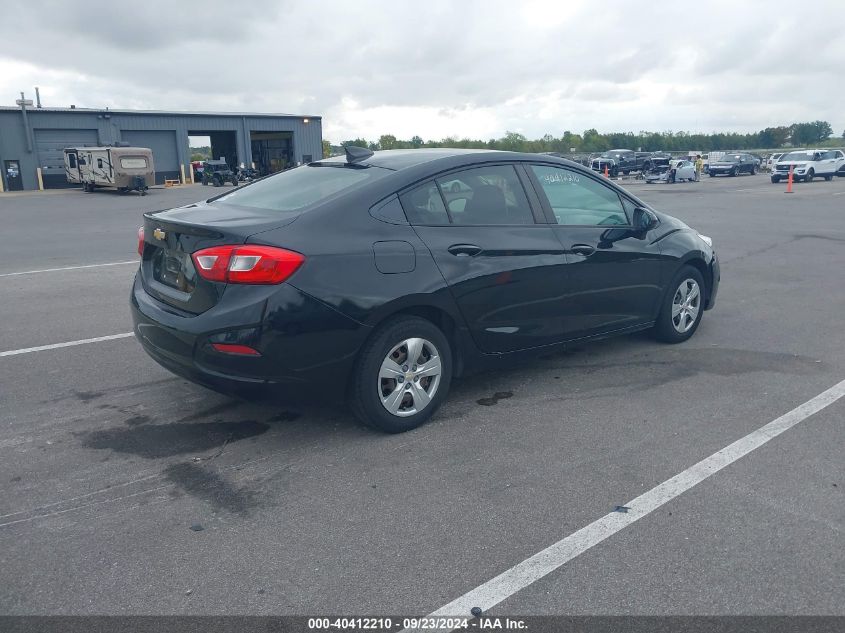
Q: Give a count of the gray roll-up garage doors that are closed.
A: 2